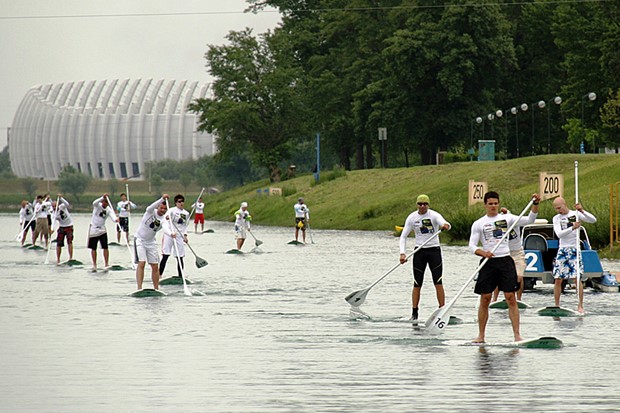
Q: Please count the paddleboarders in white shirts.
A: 15